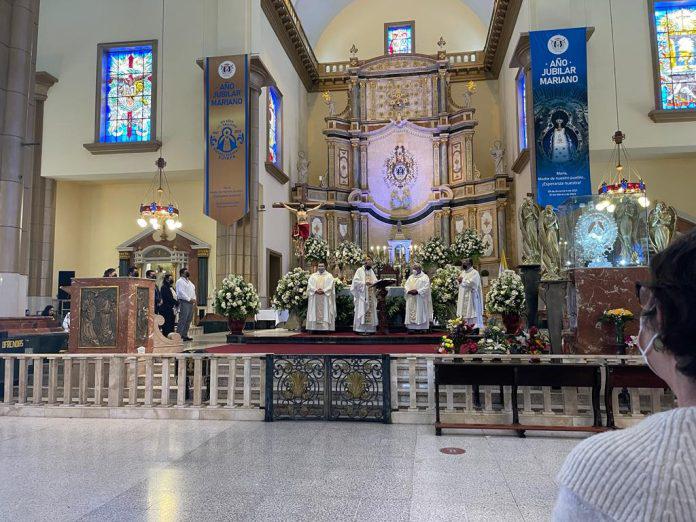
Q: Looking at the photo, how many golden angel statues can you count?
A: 4